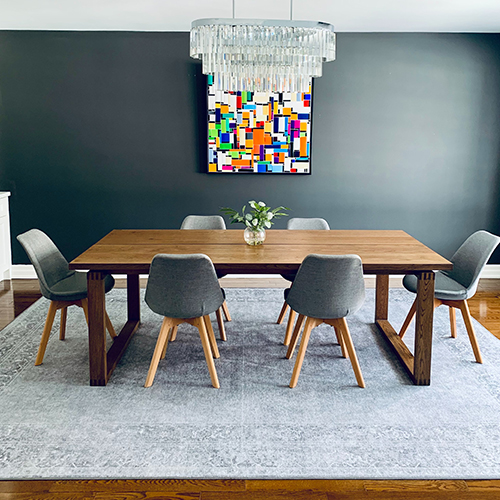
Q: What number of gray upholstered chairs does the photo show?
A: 6